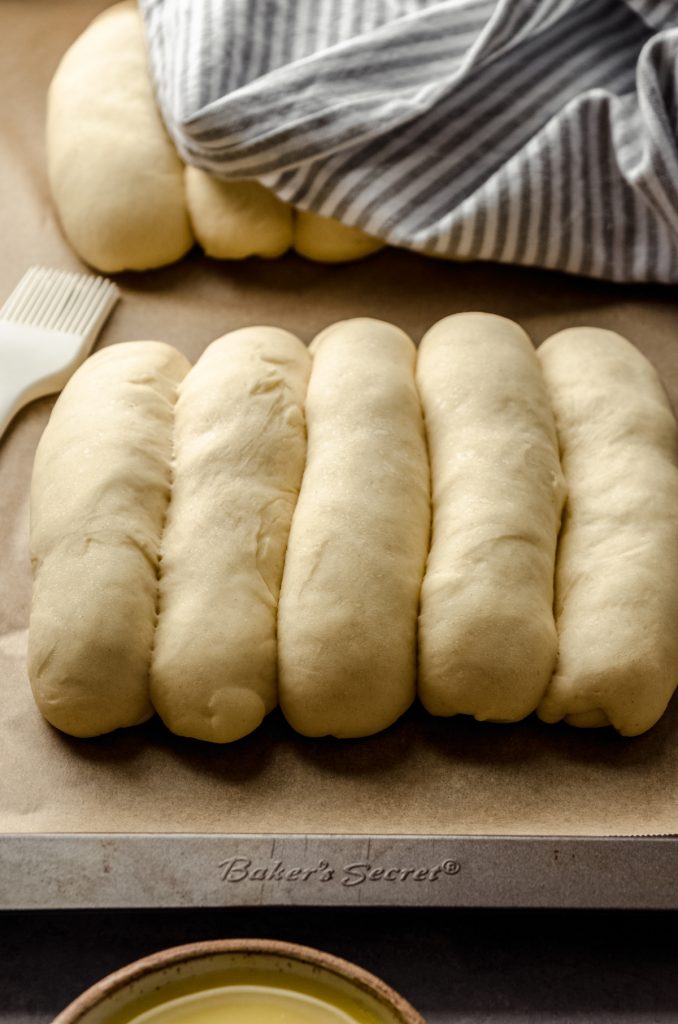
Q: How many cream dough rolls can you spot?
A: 8